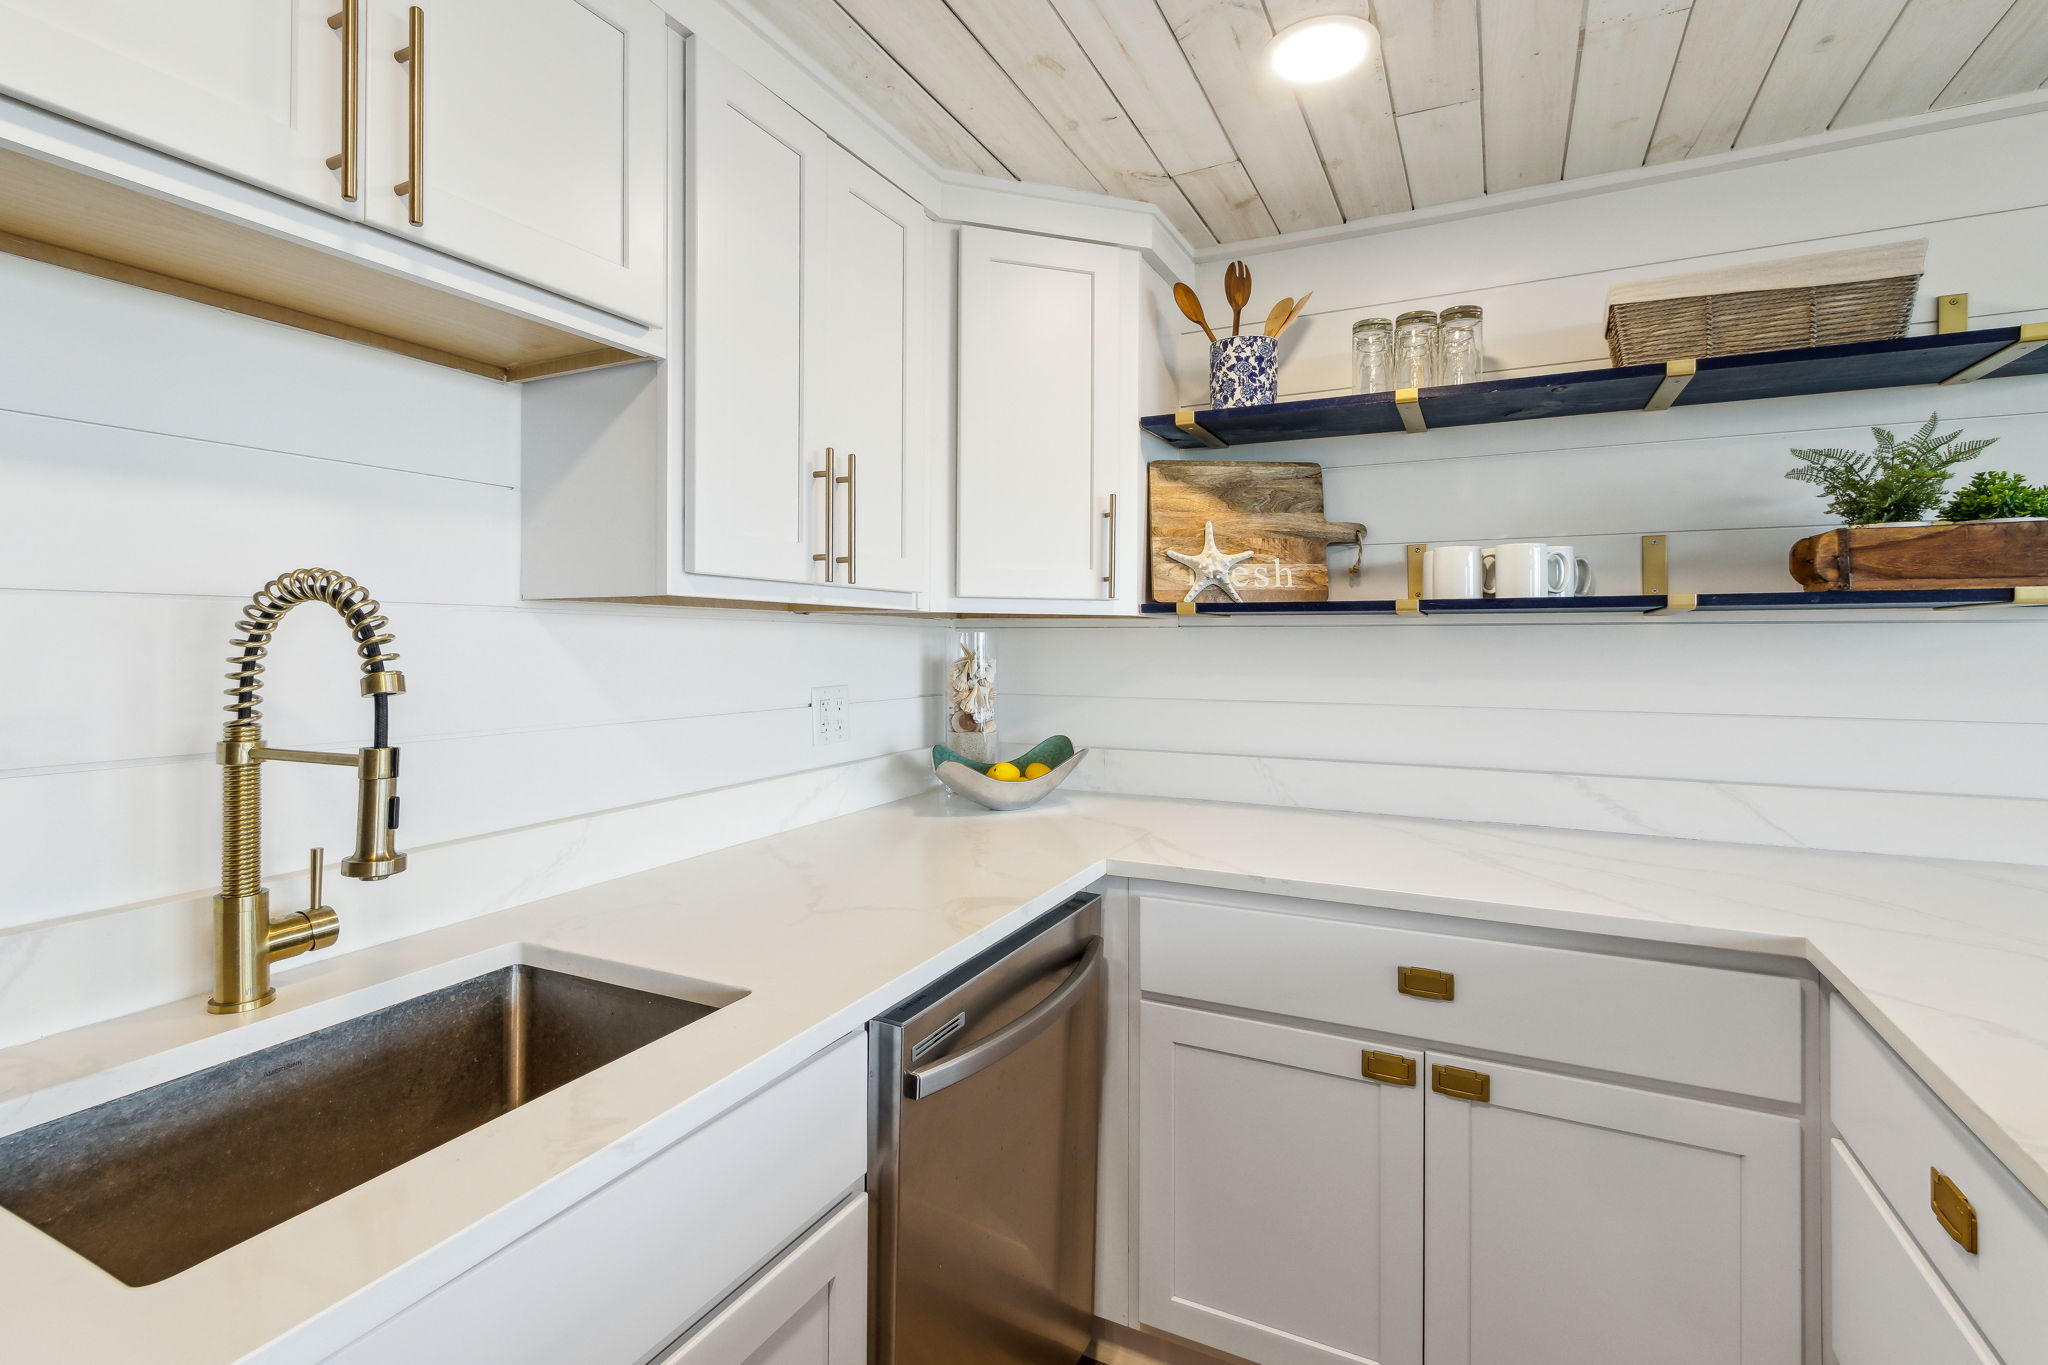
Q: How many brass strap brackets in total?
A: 8